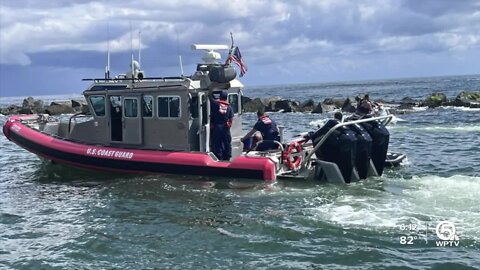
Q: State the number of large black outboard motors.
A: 3